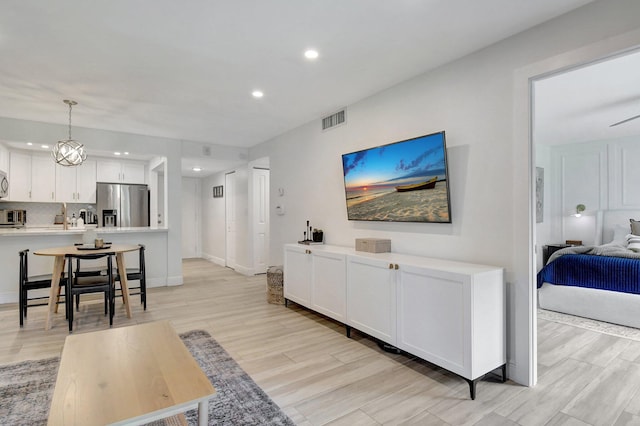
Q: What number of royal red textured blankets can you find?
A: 0